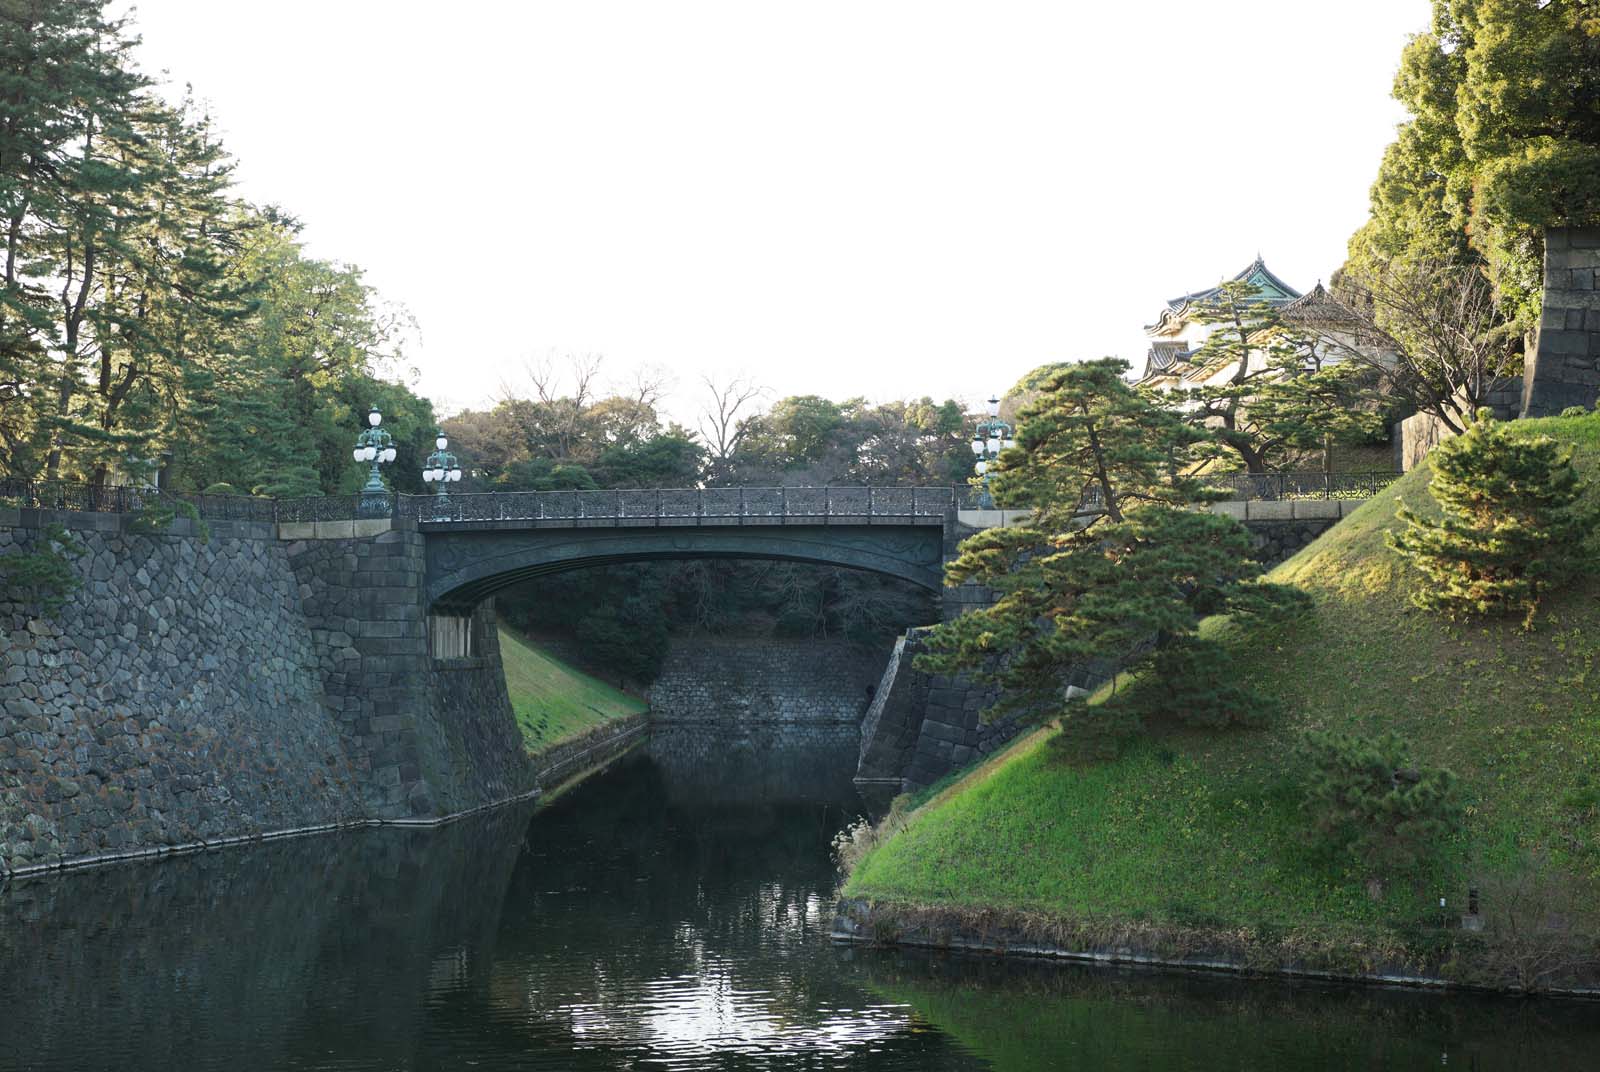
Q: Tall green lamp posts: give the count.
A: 3